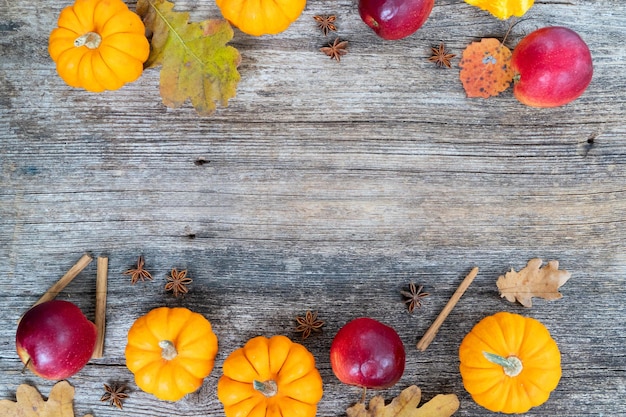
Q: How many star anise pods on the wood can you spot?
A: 8